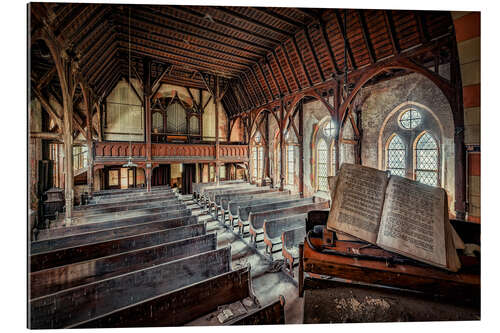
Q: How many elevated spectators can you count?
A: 0